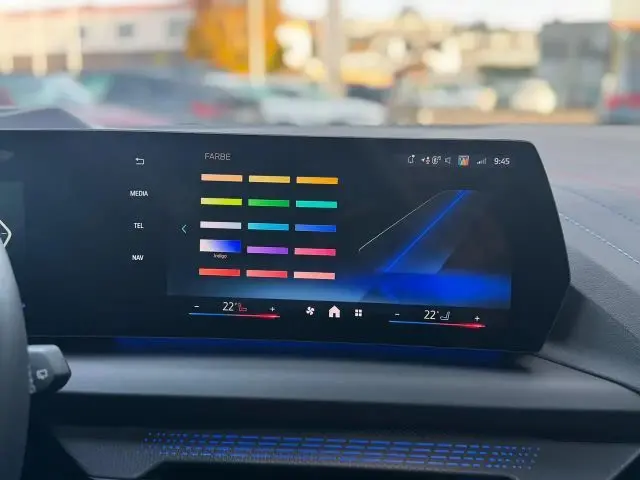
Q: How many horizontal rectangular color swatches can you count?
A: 15